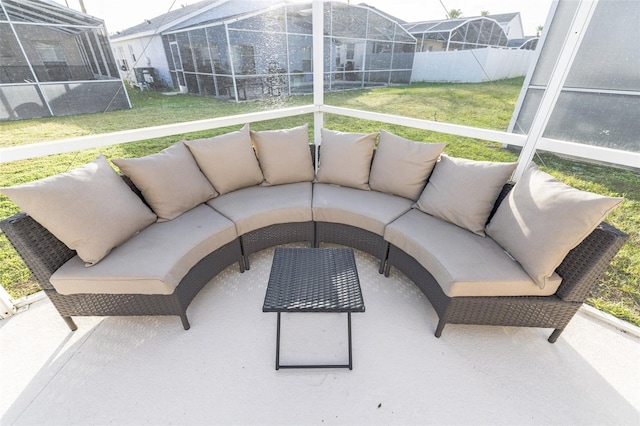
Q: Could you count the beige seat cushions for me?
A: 4